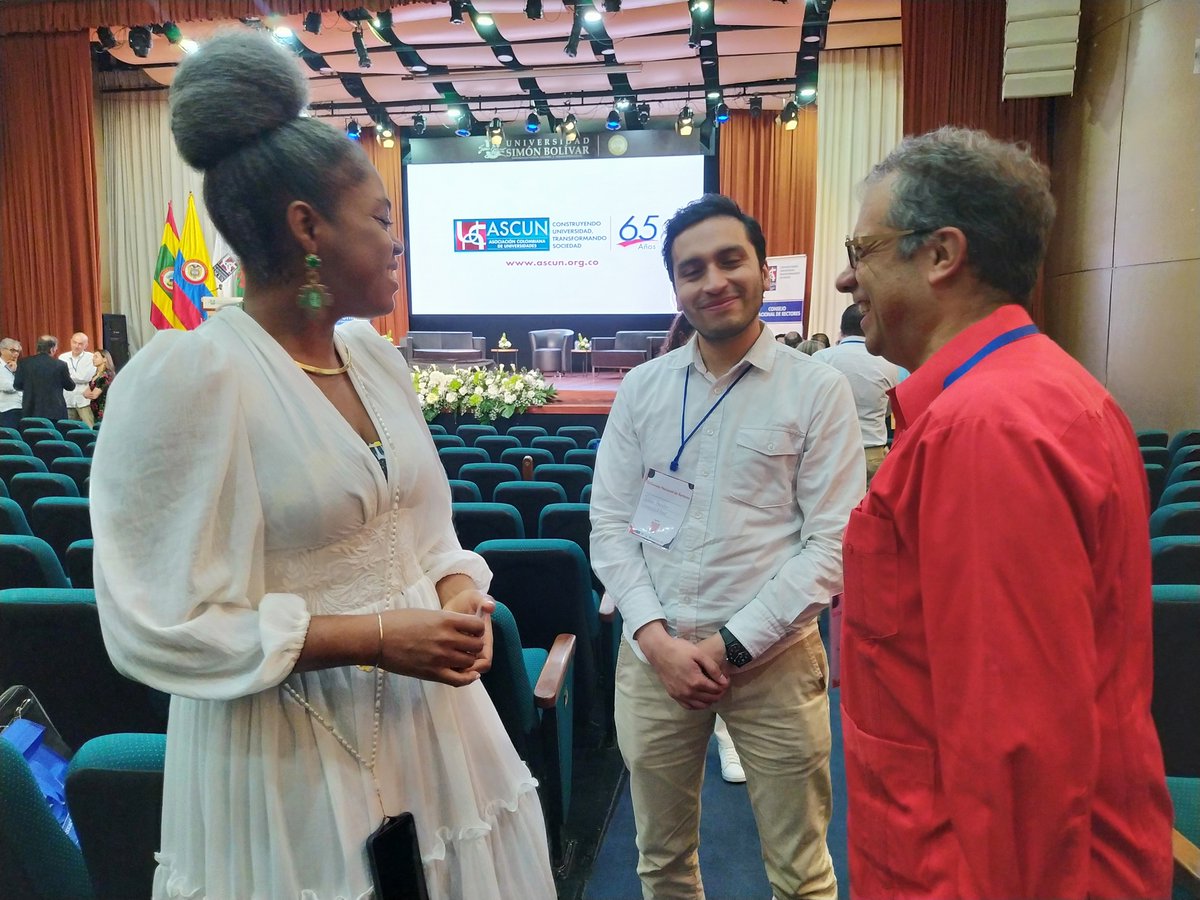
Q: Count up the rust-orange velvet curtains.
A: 4